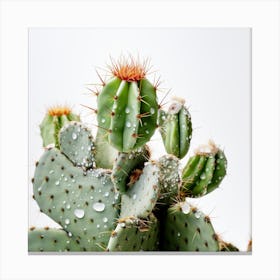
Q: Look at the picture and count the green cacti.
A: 4